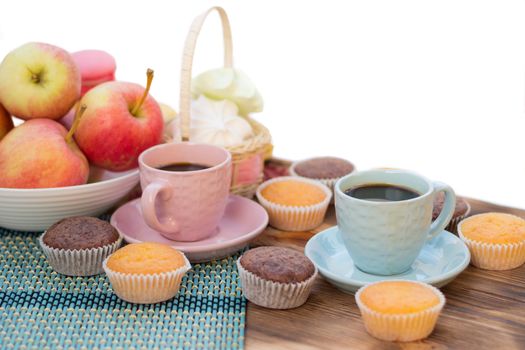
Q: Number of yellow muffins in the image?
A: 4